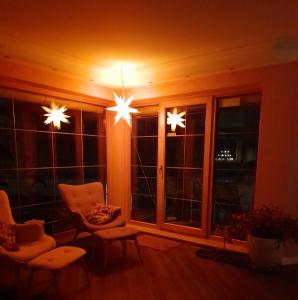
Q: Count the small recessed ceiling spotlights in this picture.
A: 6